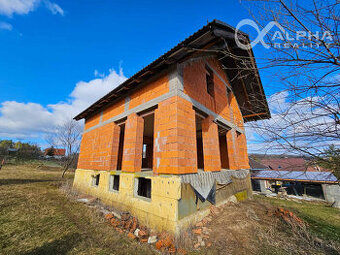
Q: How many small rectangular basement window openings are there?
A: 3